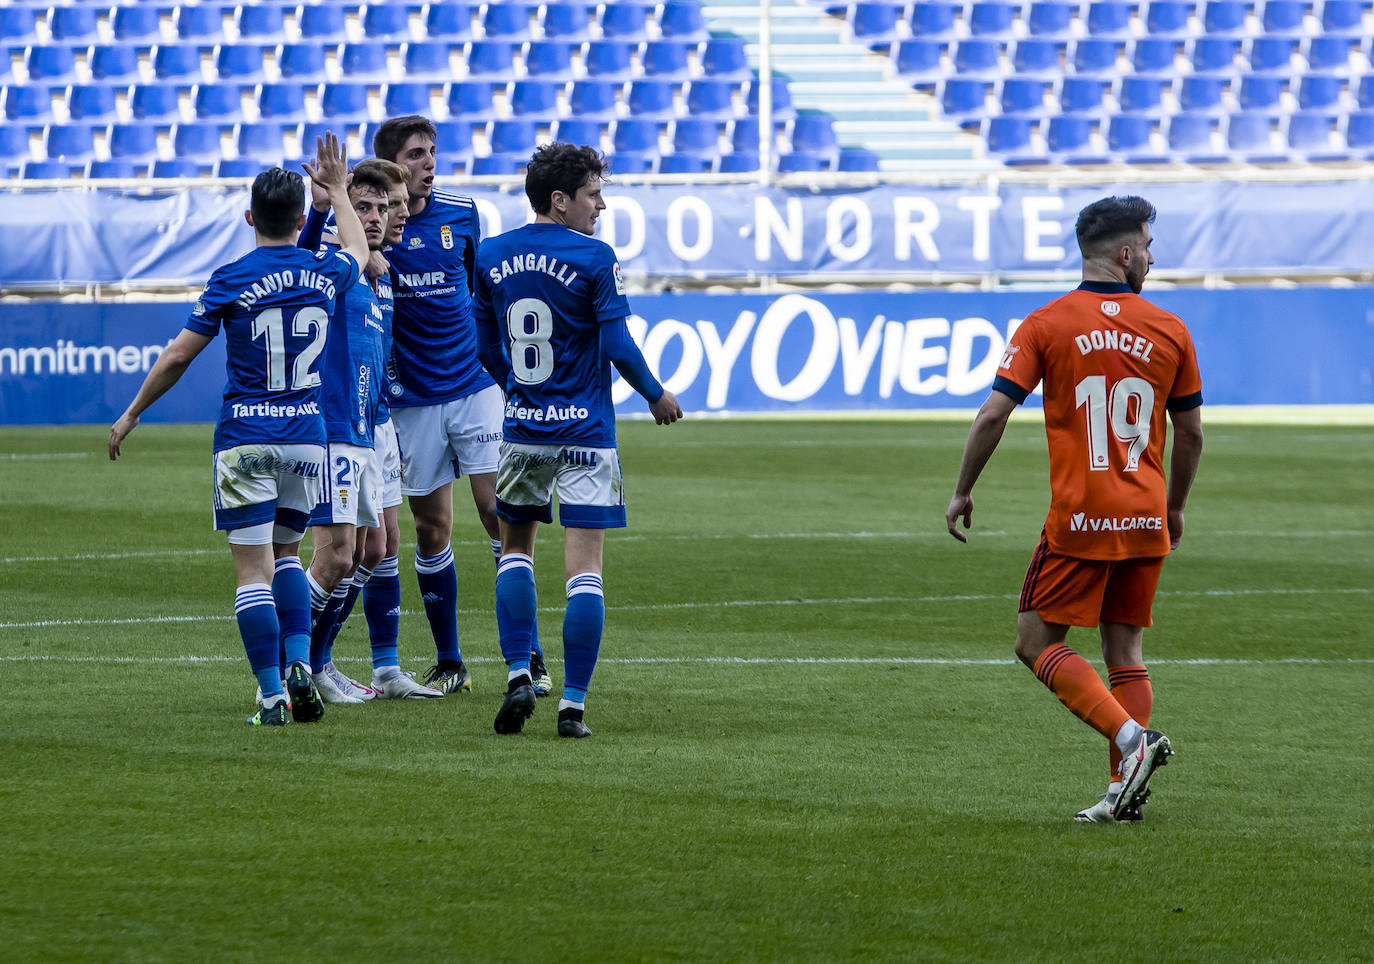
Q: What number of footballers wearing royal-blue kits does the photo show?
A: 5